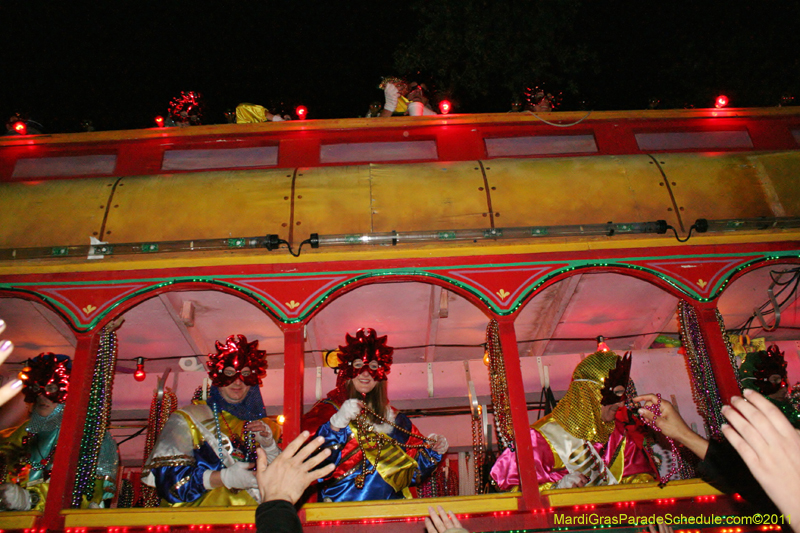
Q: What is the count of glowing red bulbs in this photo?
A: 7